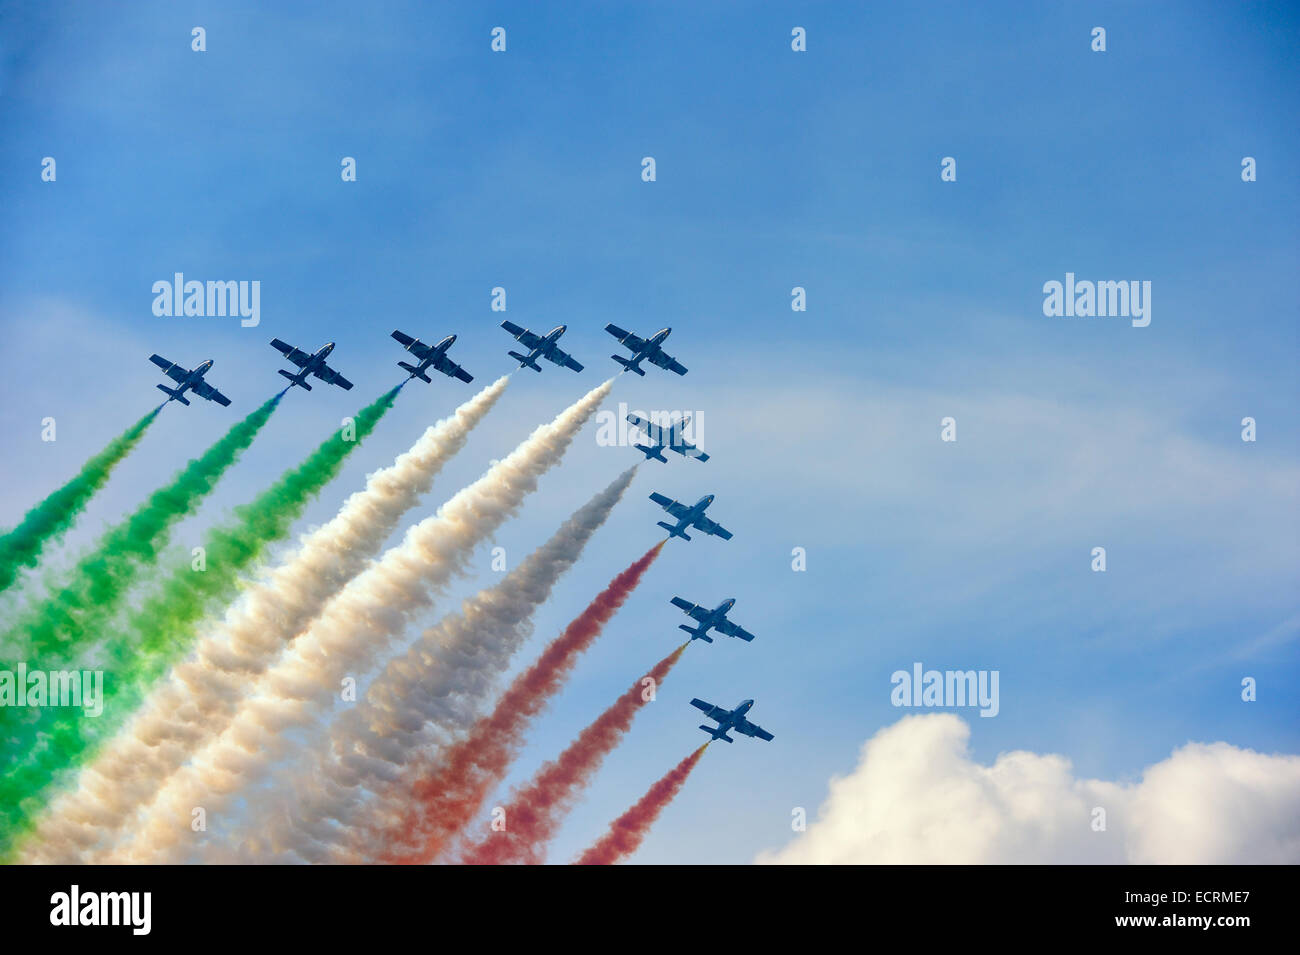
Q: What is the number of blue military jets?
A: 9